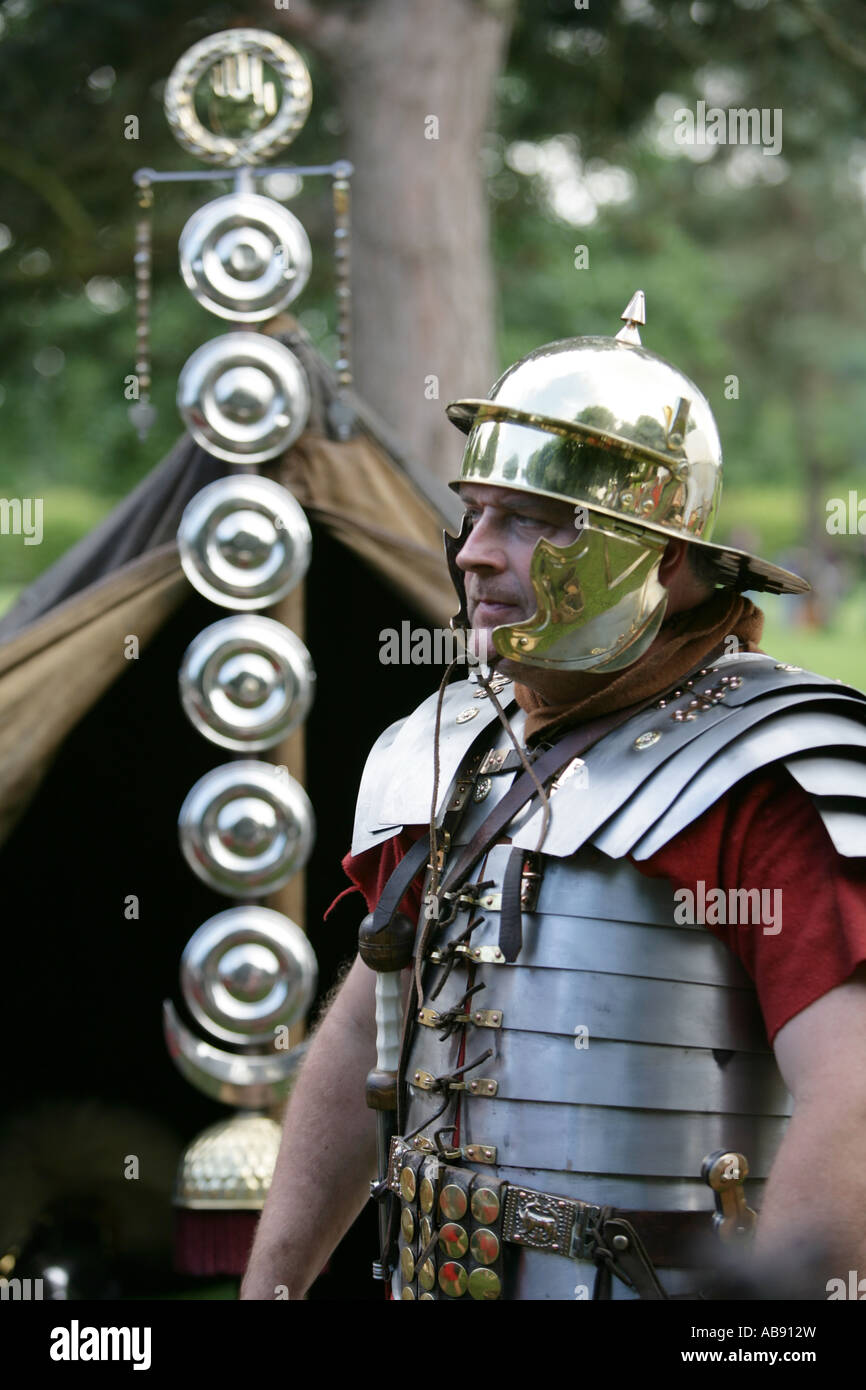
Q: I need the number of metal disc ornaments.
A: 6